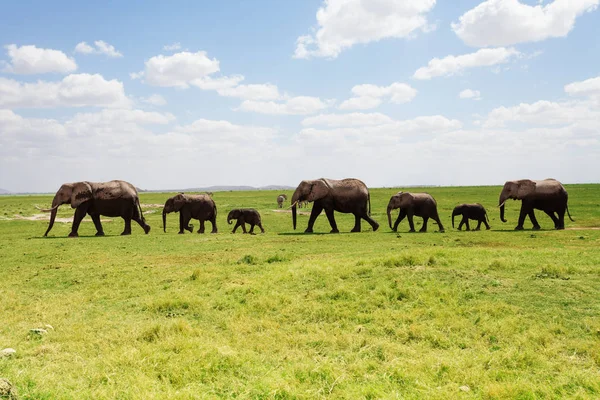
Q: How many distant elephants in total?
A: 1